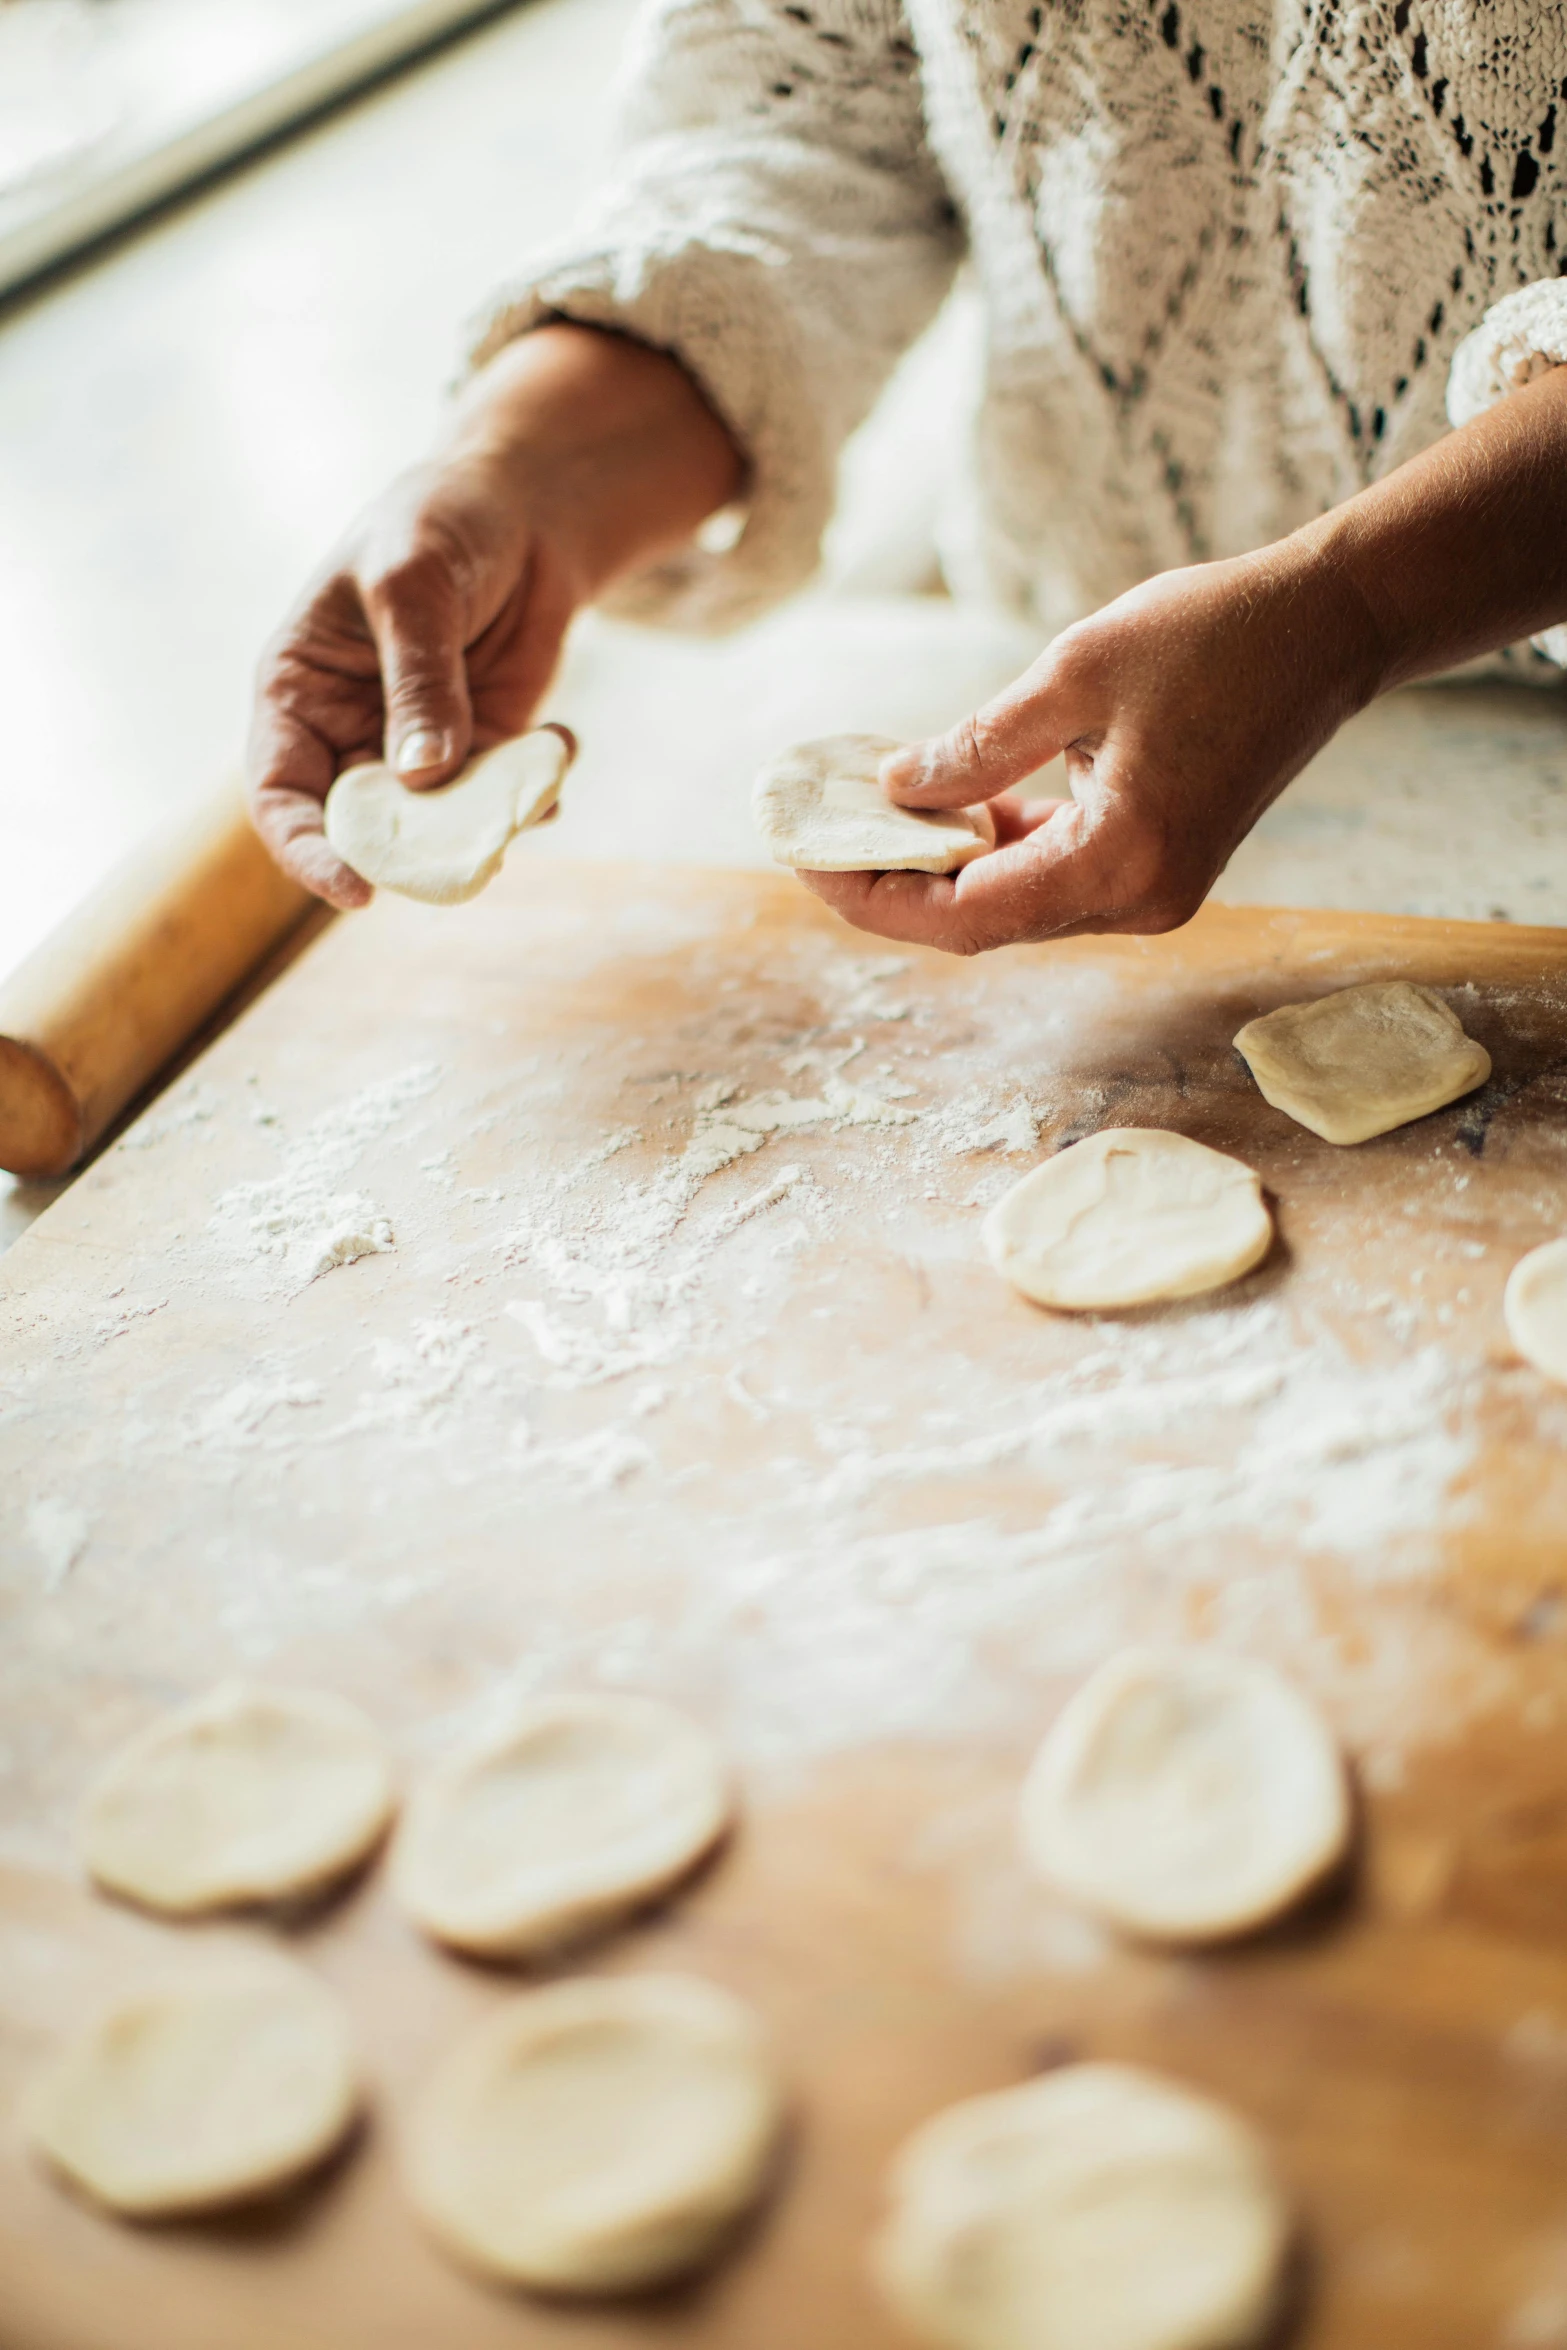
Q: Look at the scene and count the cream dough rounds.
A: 11